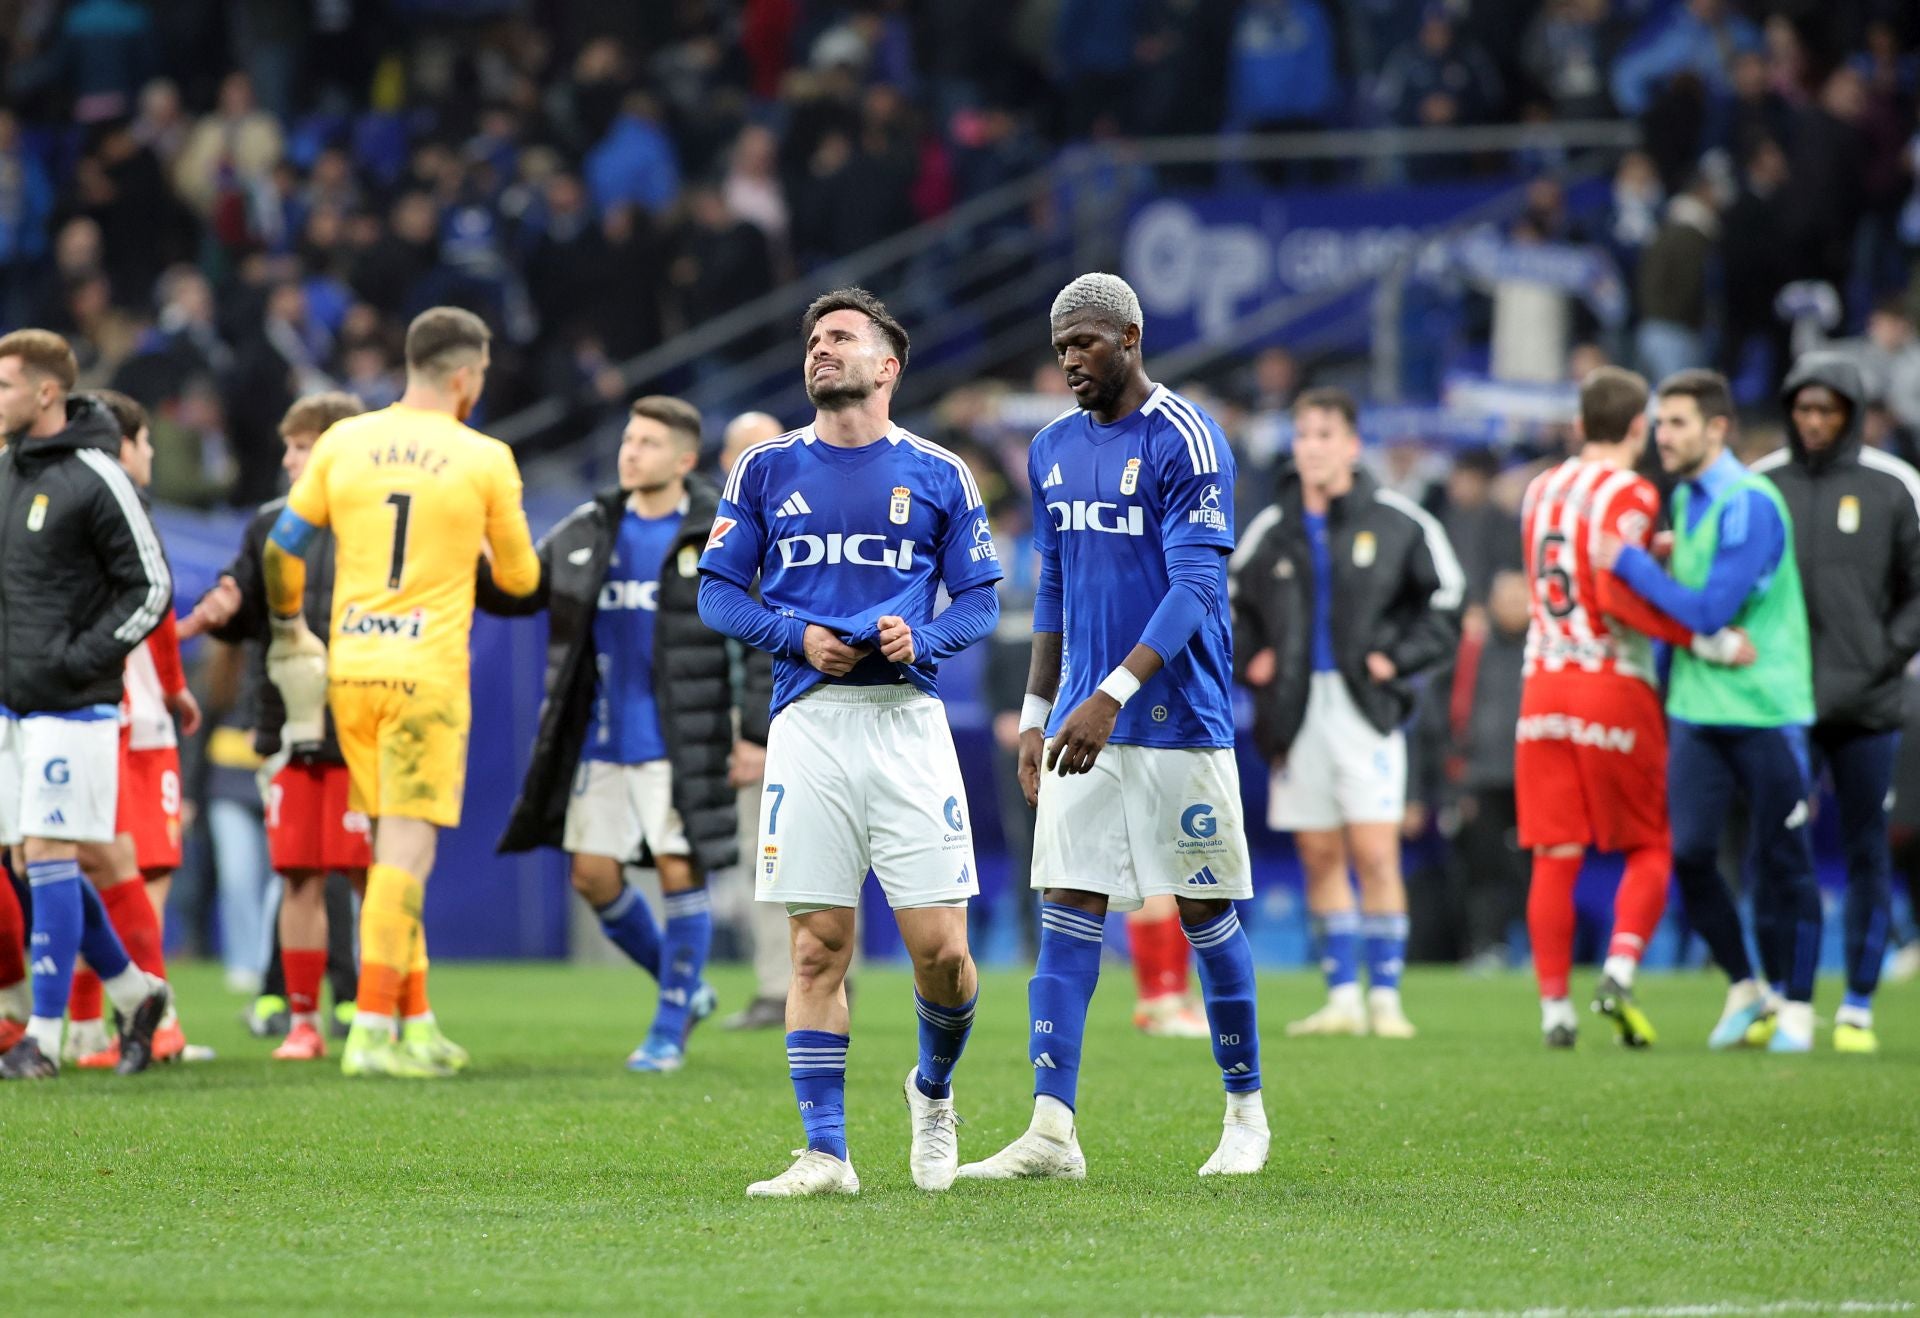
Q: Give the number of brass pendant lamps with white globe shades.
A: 0